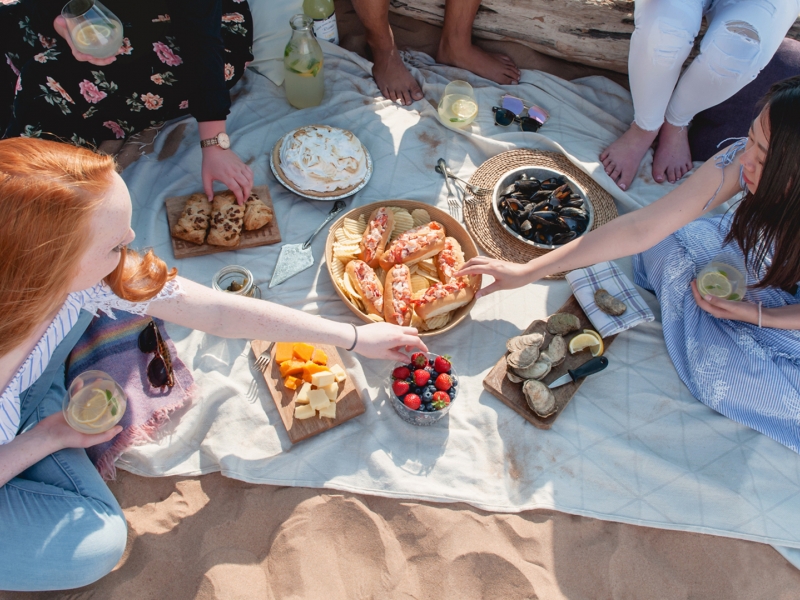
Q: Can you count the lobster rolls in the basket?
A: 6